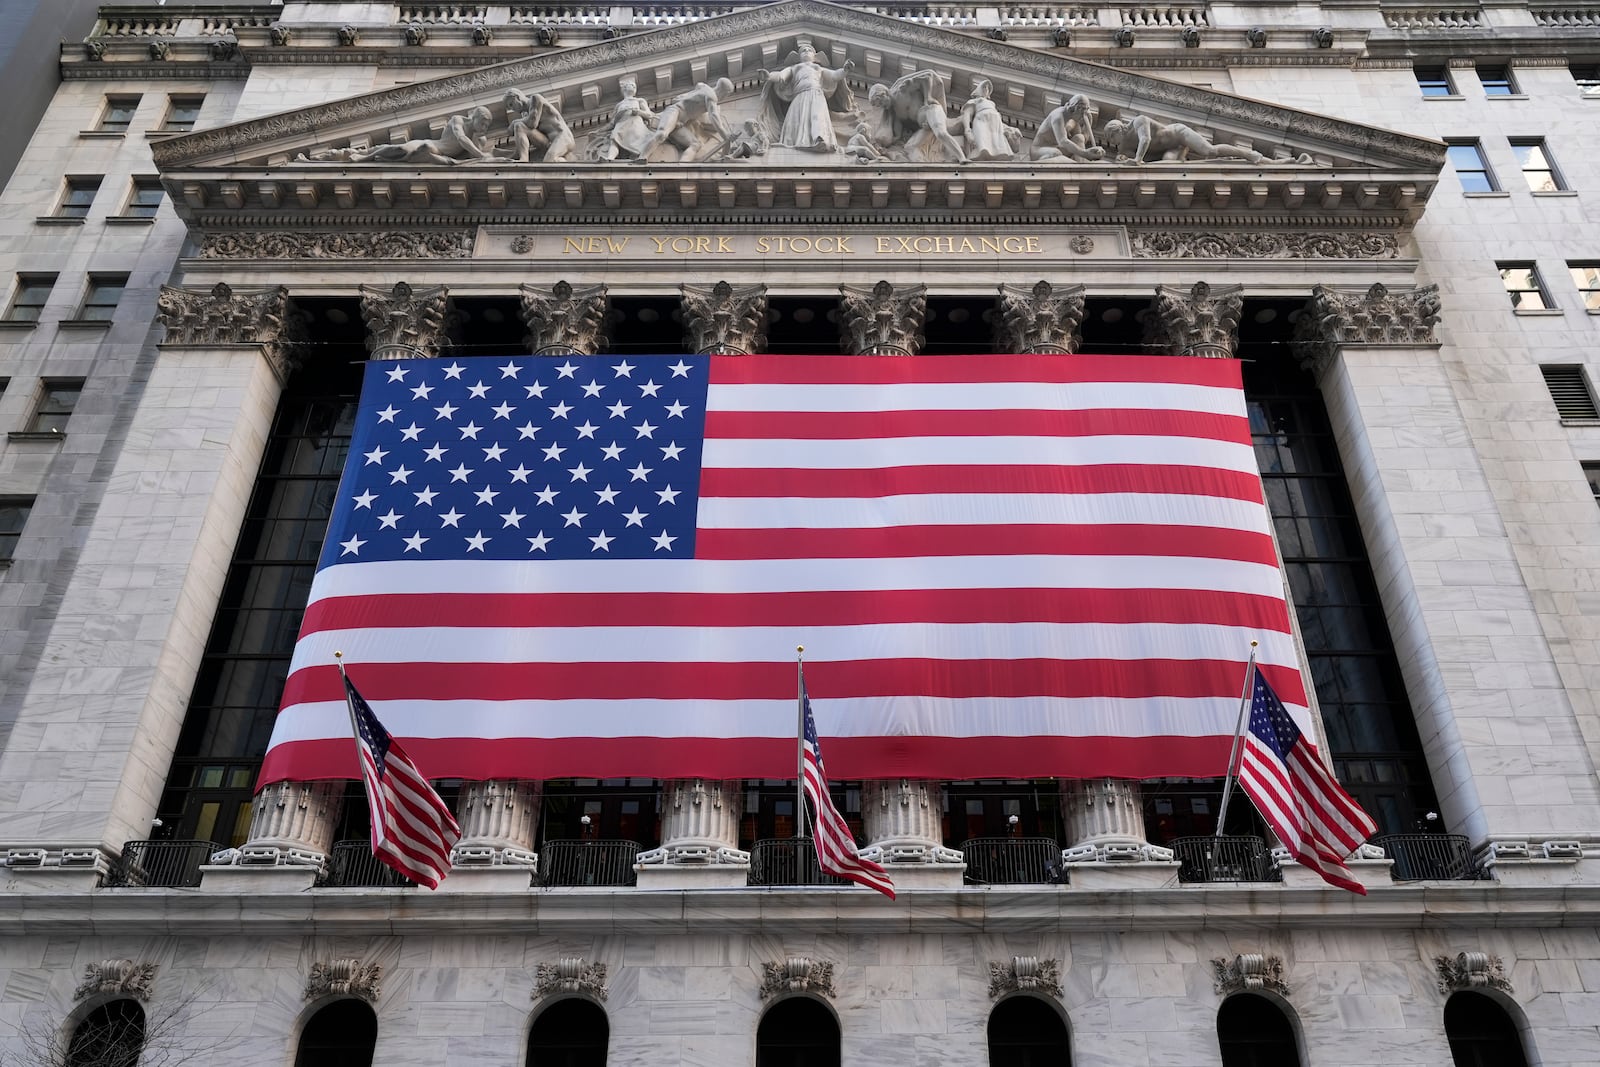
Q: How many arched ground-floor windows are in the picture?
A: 7